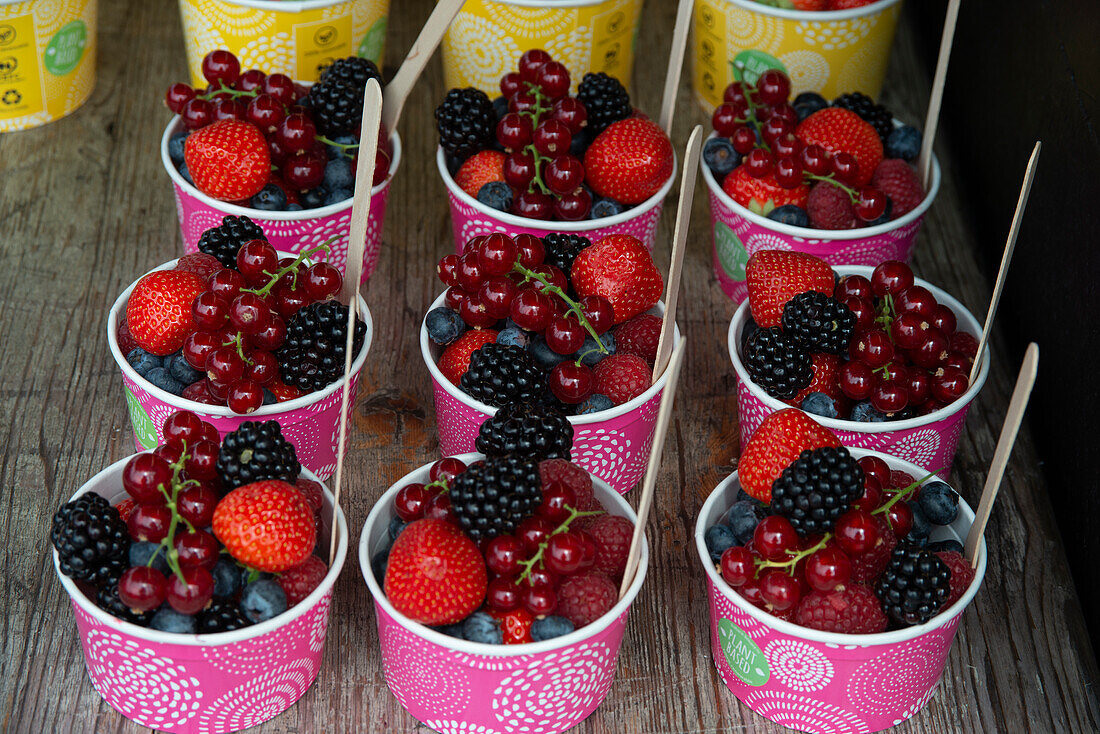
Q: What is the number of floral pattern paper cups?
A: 13